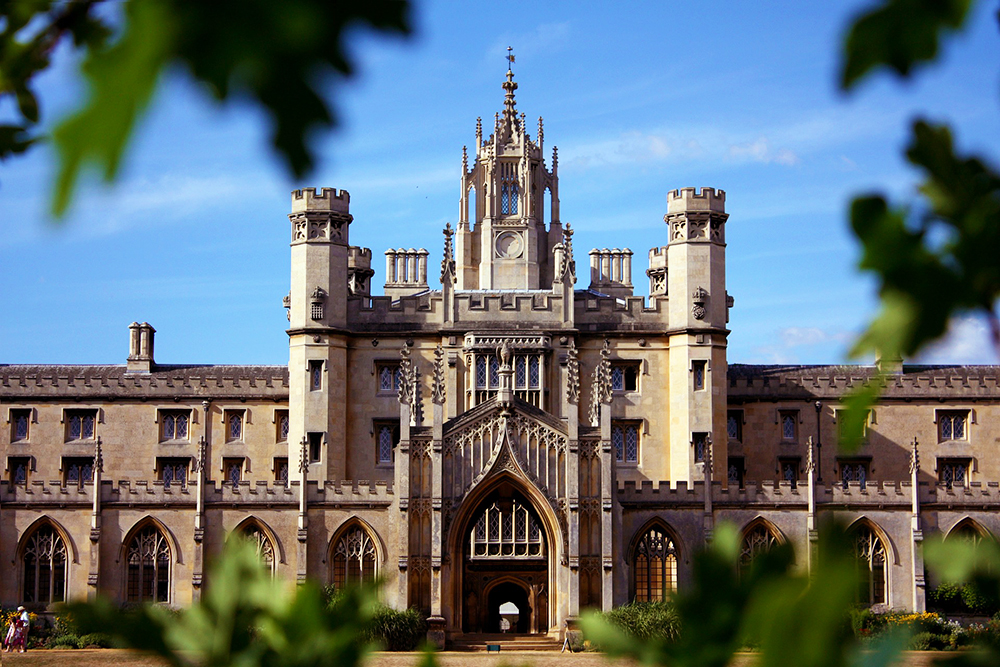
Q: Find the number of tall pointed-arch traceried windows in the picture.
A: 8